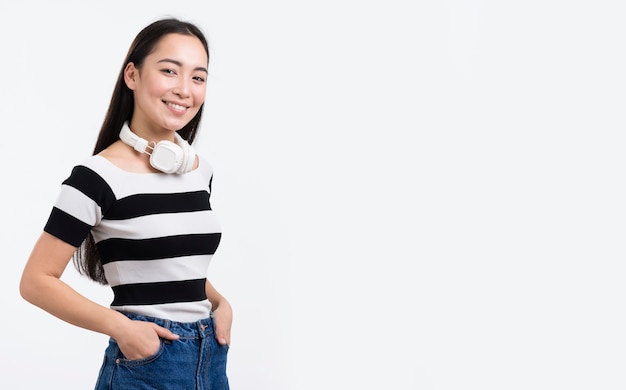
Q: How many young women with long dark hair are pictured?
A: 1